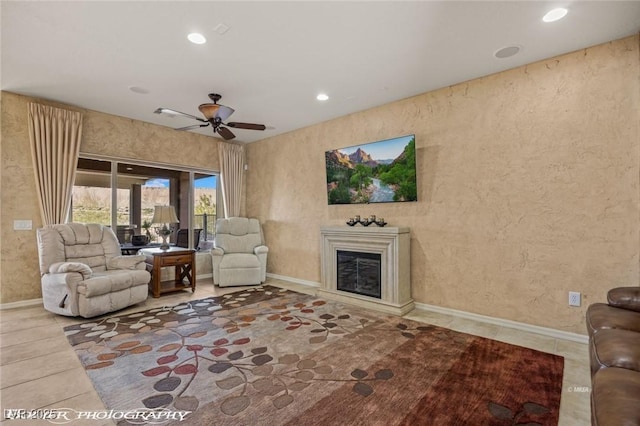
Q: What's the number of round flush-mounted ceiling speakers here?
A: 2